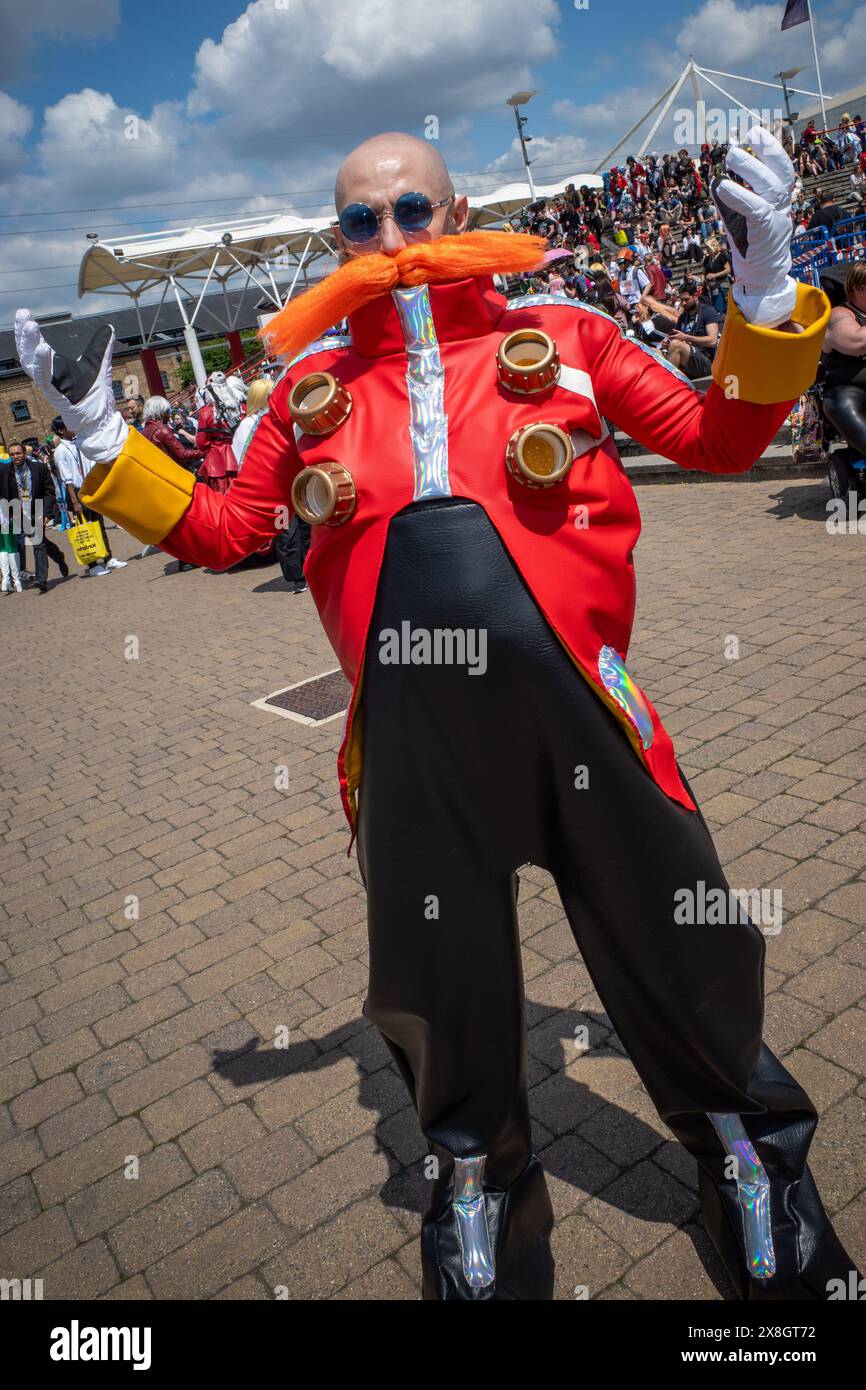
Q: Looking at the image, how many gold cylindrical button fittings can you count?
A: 4